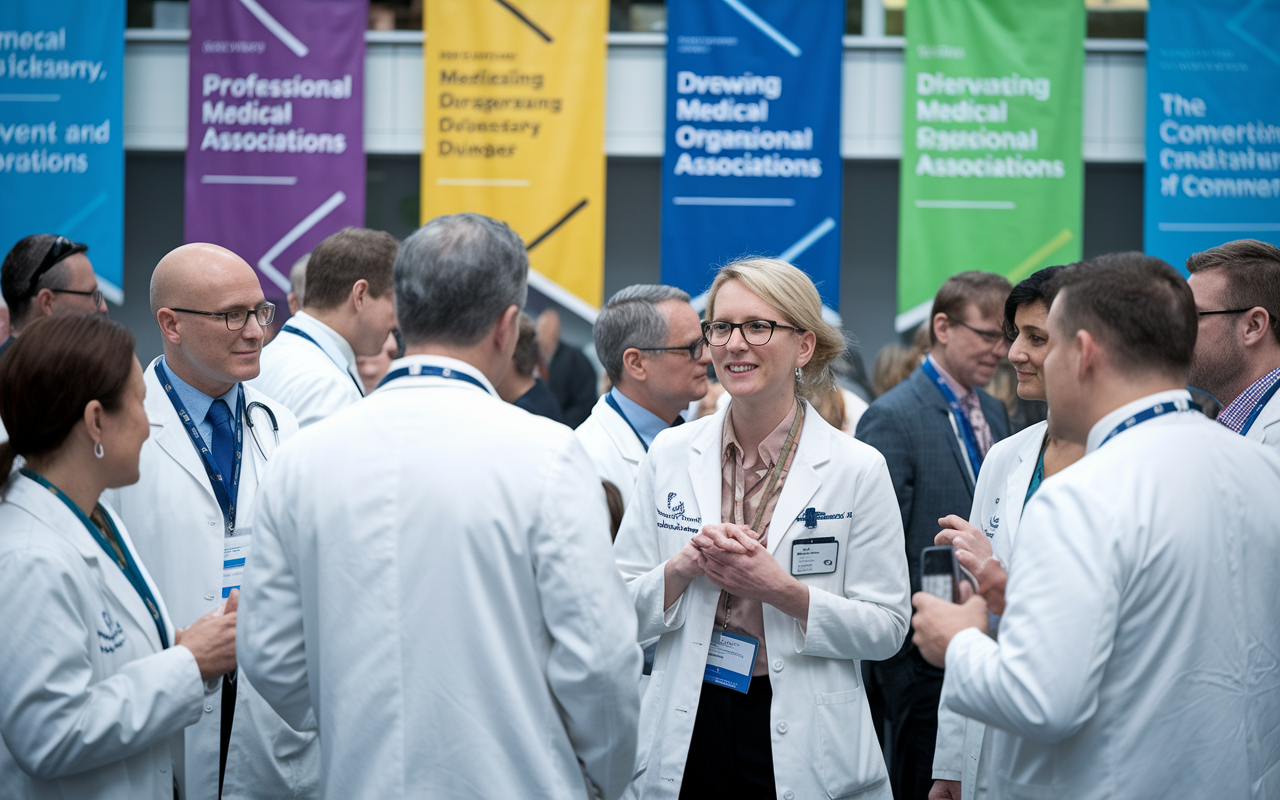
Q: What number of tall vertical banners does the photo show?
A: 6